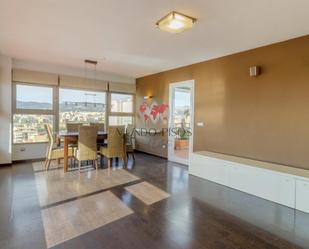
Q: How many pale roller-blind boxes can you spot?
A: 3